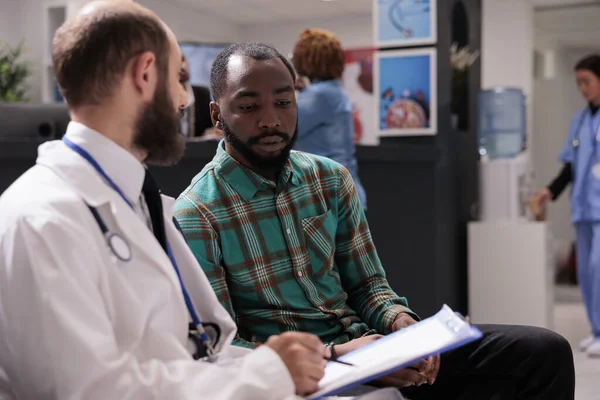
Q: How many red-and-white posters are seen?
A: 1